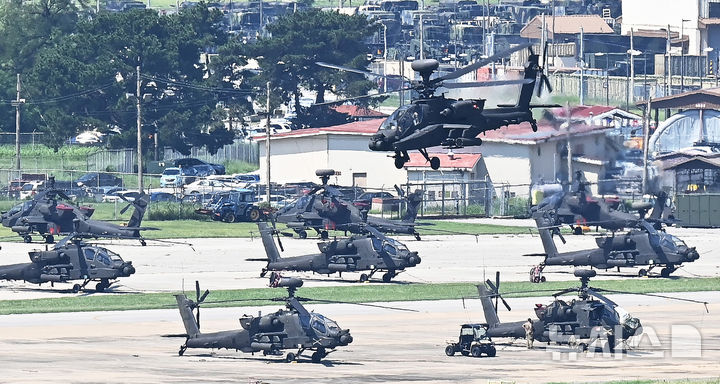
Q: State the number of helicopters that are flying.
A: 1